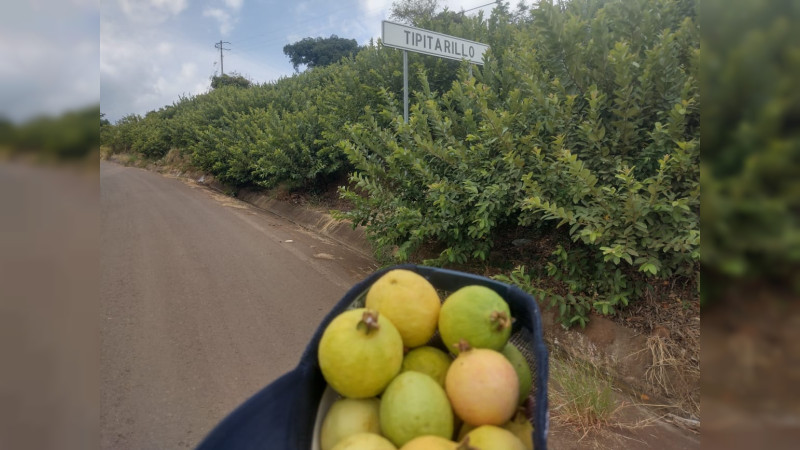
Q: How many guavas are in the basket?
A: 12